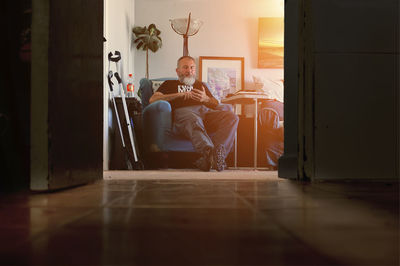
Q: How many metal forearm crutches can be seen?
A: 2